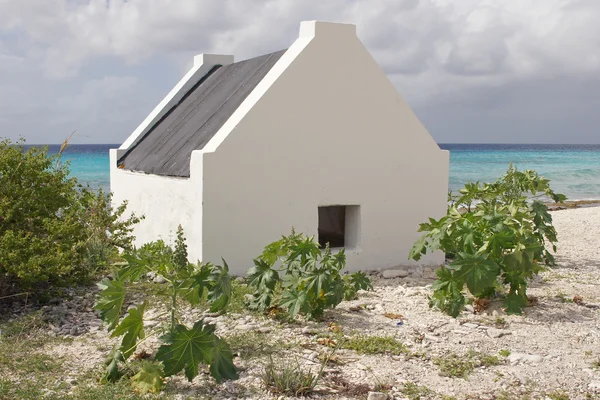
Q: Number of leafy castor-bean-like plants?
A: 3